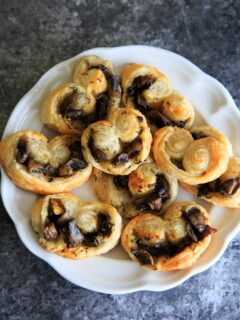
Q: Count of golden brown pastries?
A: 9